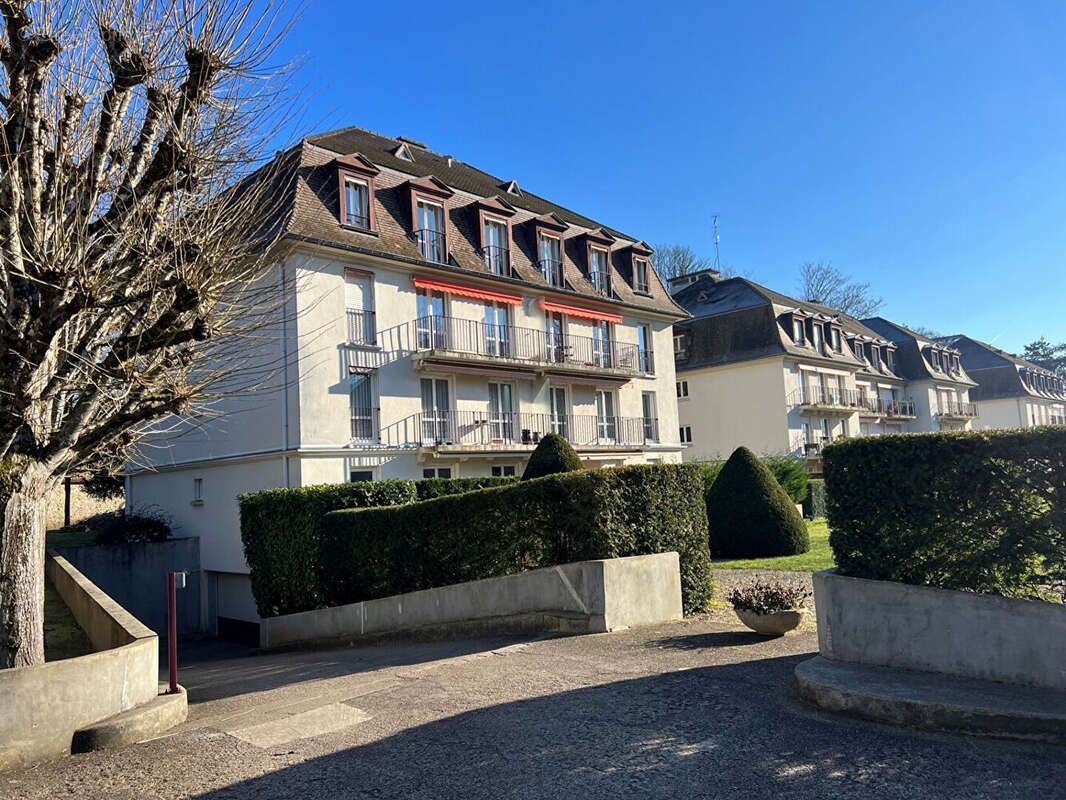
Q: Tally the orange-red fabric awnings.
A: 2